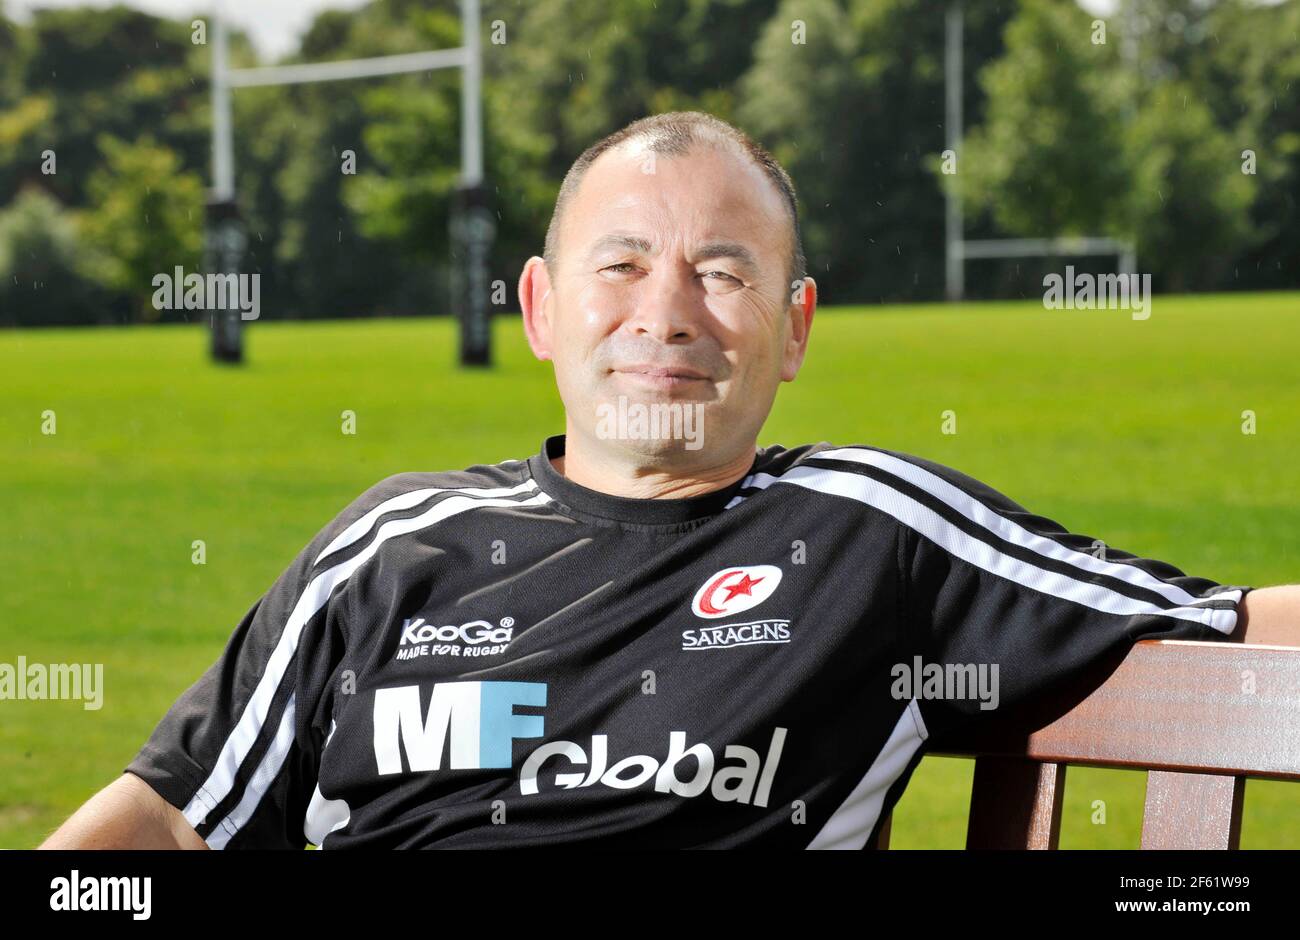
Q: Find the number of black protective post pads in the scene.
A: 2